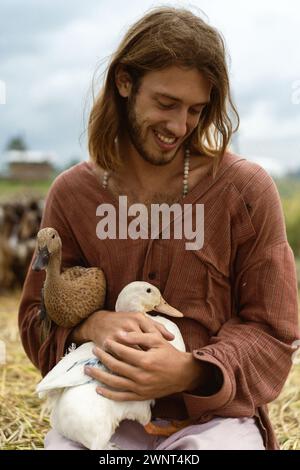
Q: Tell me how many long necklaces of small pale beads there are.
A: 1